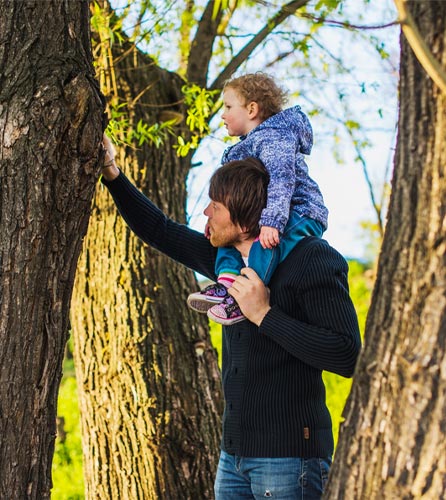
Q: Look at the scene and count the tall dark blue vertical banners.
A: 0